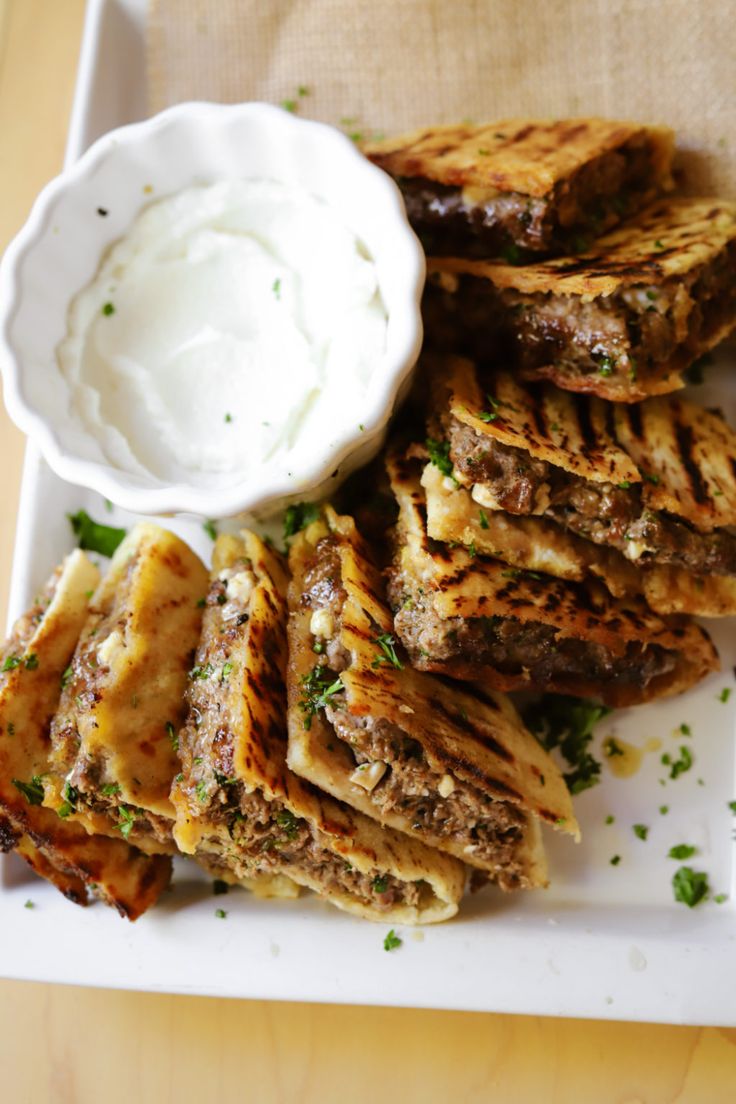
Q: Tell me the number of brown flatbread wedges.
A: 8